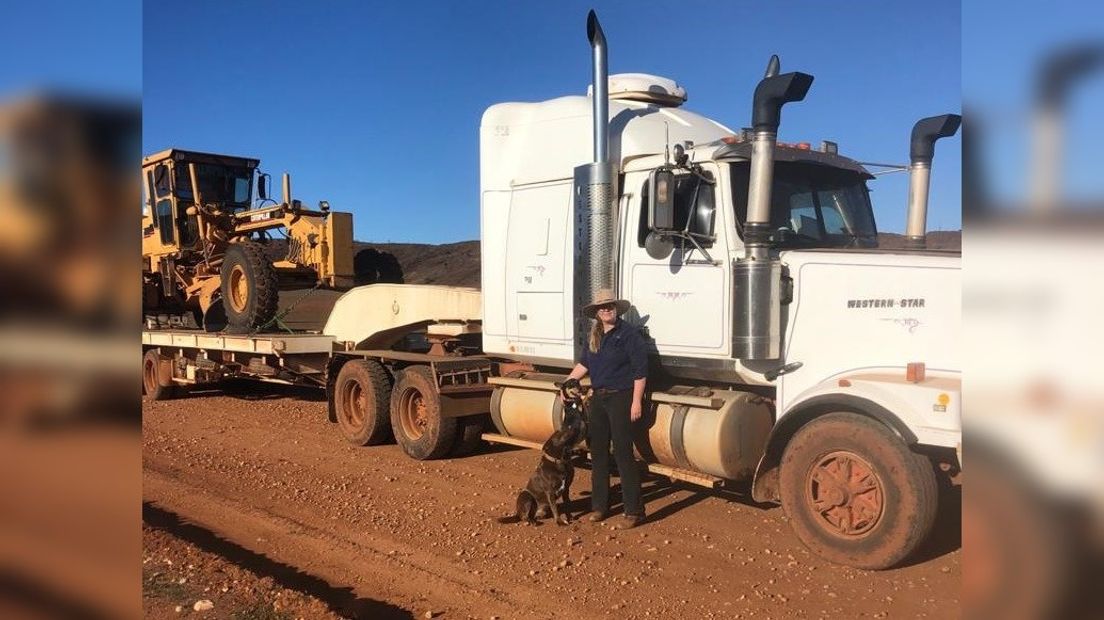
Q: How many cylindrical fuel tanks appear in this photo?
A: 2